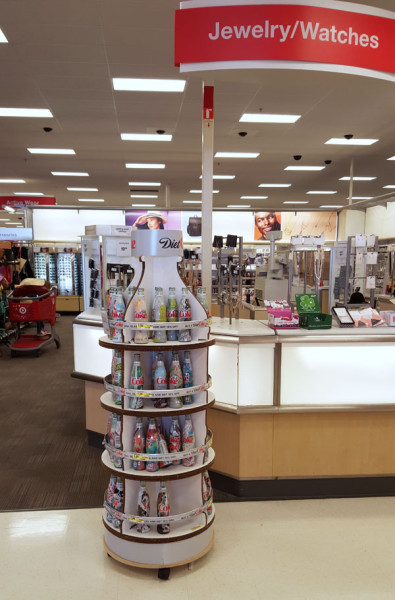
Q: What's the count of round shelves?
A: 4